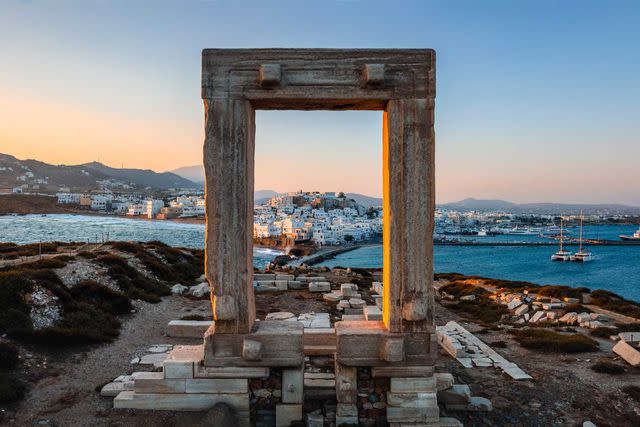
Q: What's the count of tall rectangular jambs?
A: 2